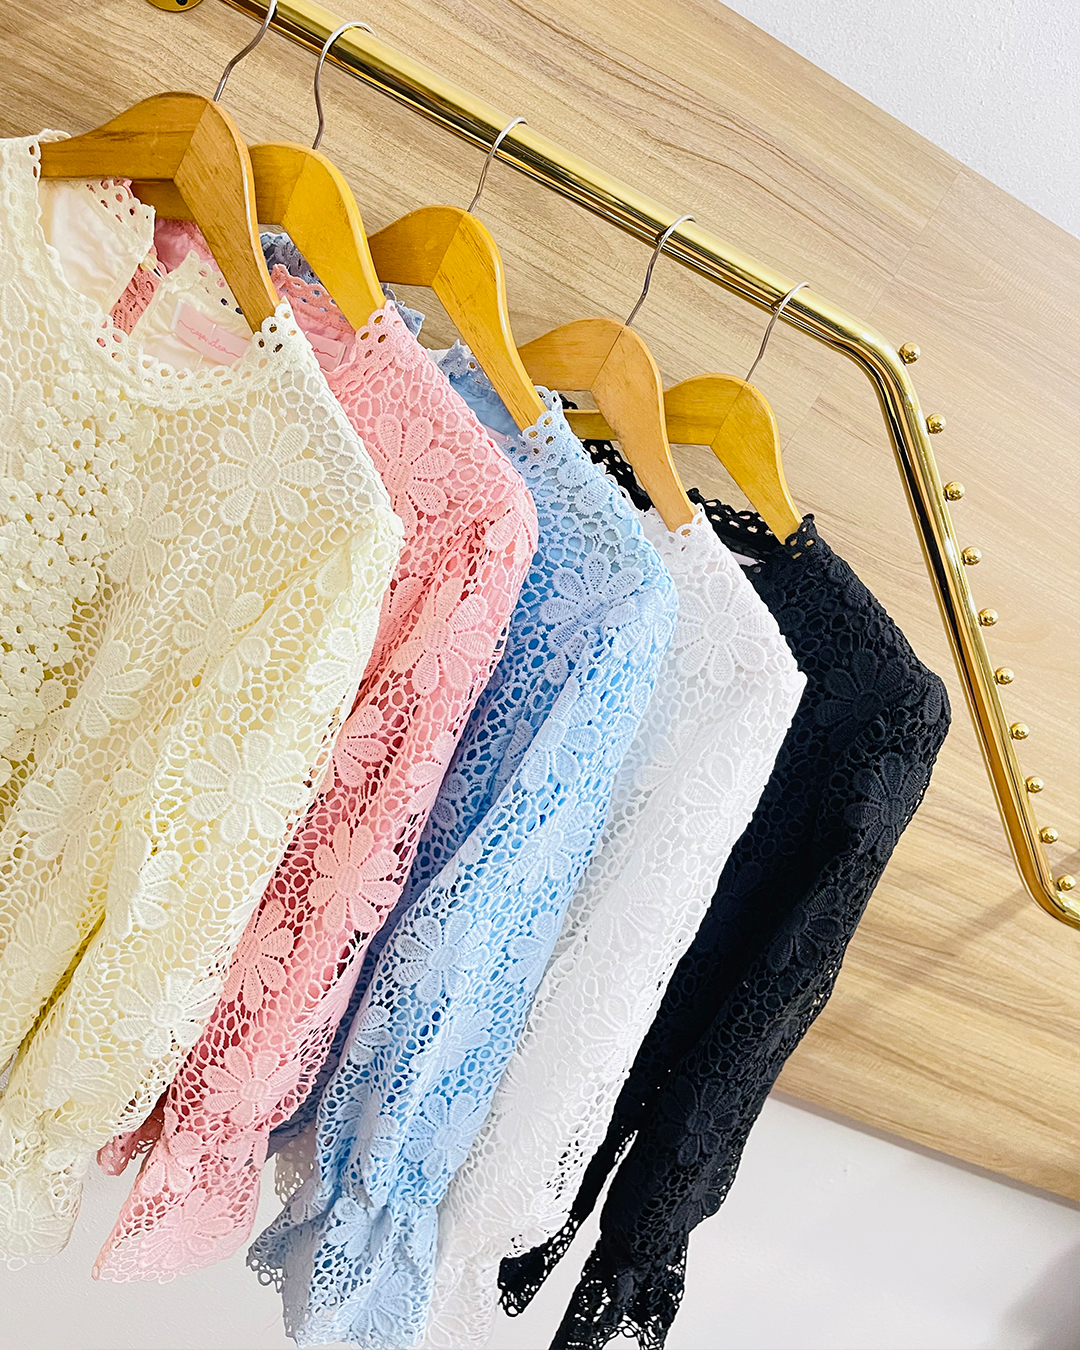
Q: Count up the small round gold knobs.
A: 10